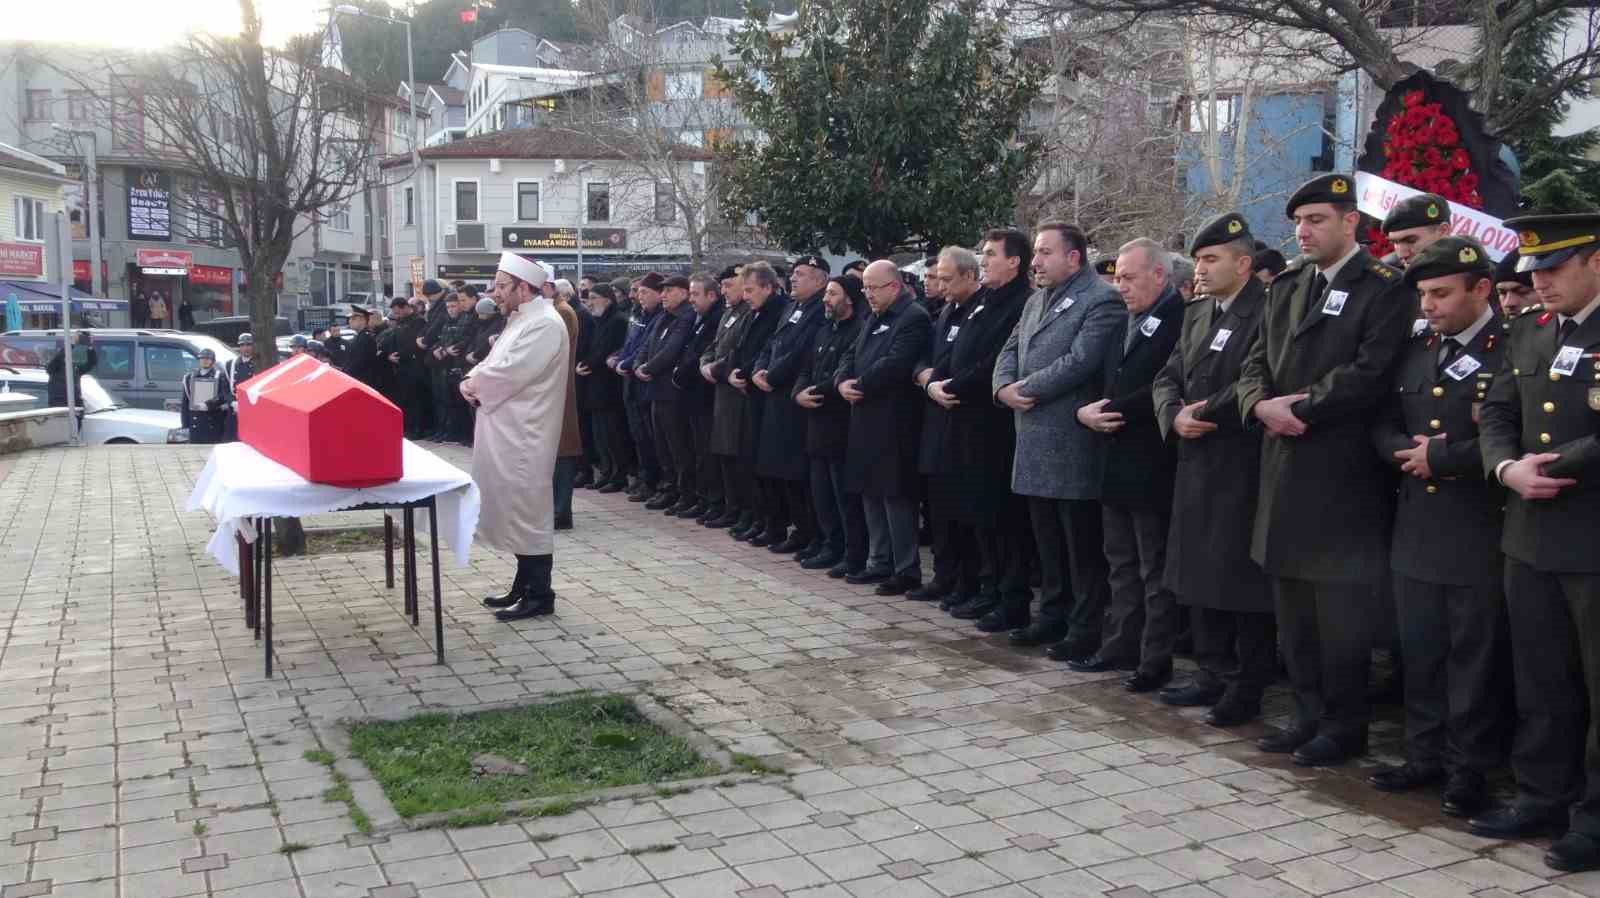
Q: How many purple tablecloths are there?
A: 0